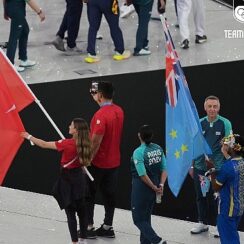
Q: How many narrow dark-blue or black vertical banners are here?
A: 0